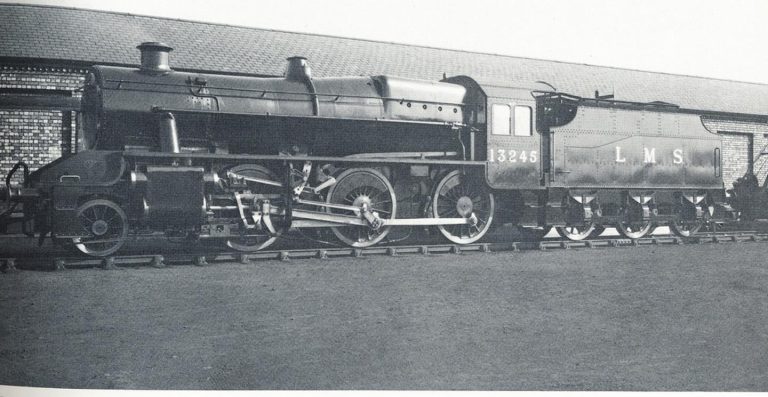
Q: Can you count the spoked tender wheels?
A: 3